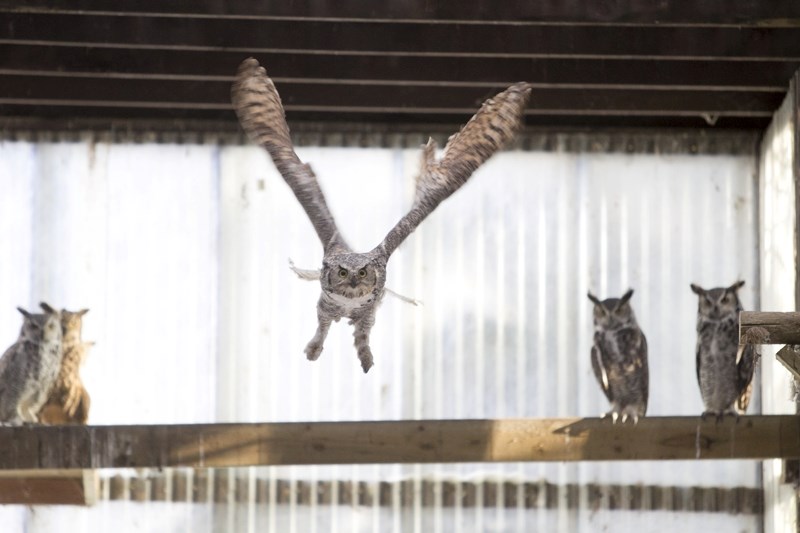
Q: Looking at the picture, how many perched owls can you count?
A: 4